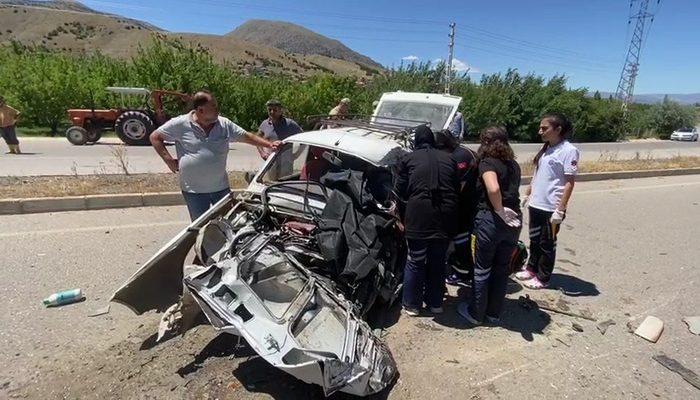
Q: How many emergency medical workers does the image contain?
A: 4